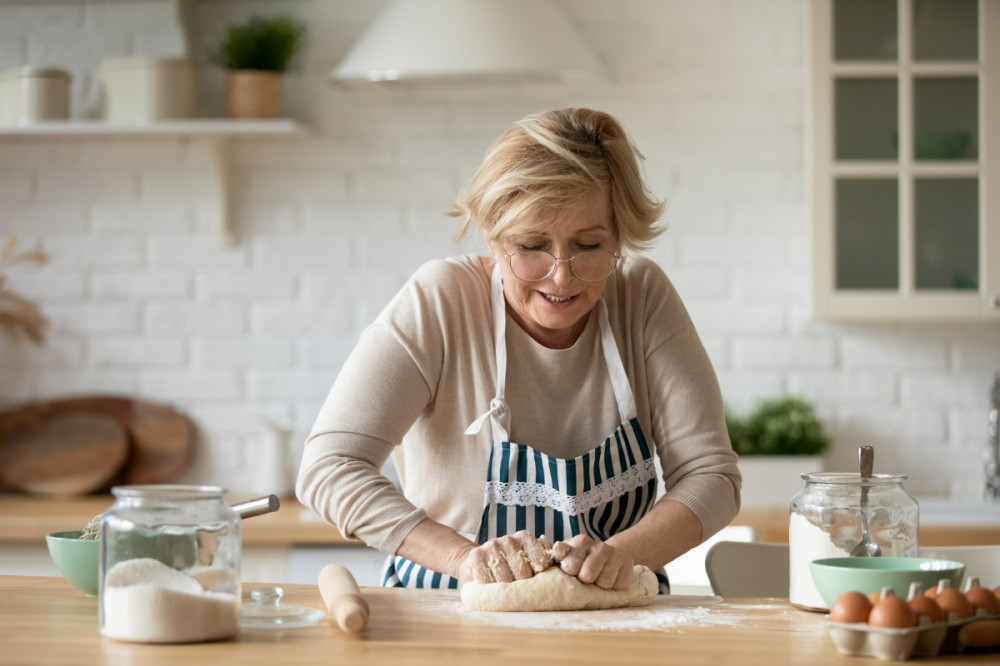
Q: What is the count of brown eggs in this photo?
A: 8